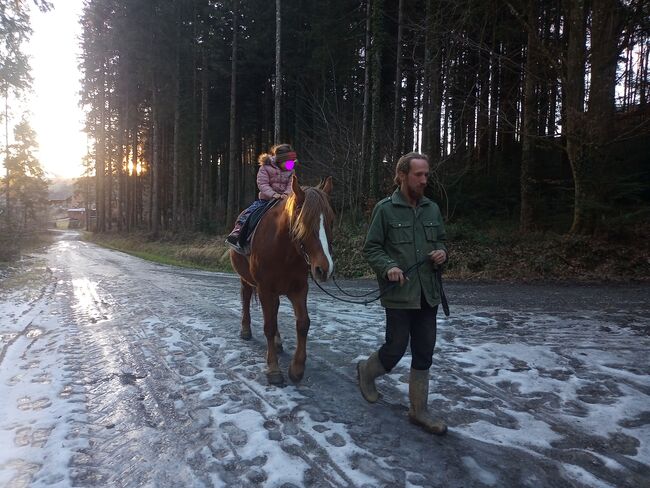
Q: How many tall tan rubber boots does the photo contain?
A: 2